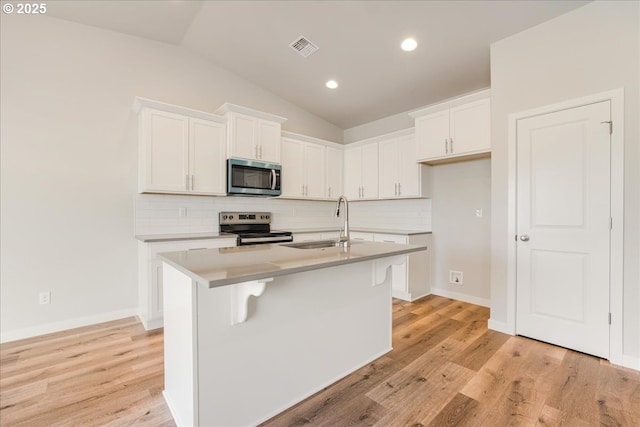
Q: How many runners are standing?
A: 0